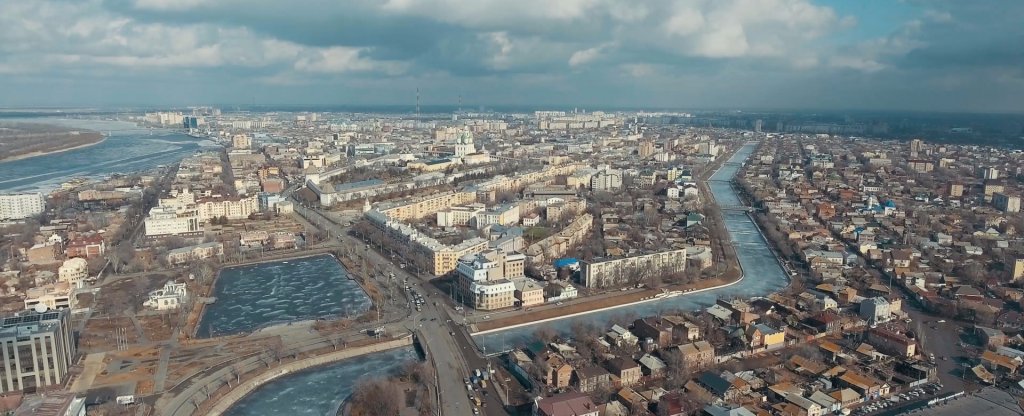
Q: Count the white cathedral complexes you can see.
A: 1